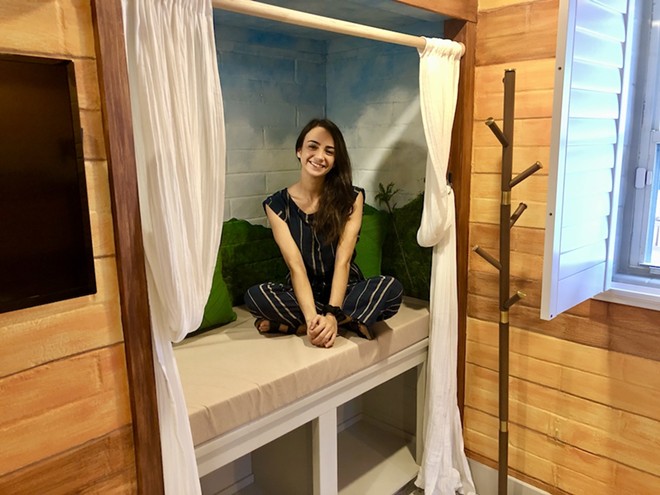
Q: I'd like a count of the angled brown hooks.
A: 5